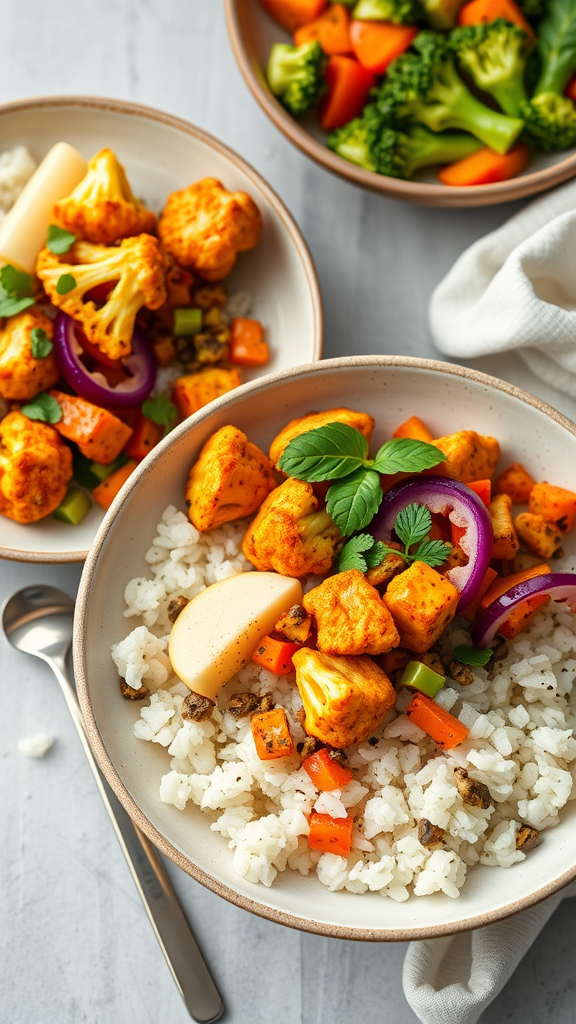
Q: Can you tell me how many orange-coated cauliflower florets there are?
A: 11